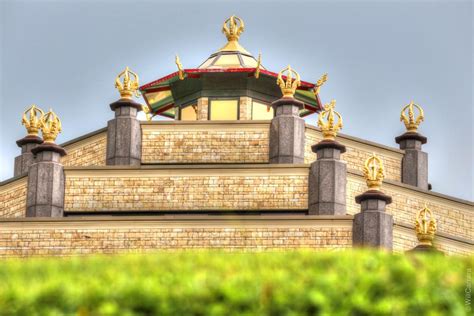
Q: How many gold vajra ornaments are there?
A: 9